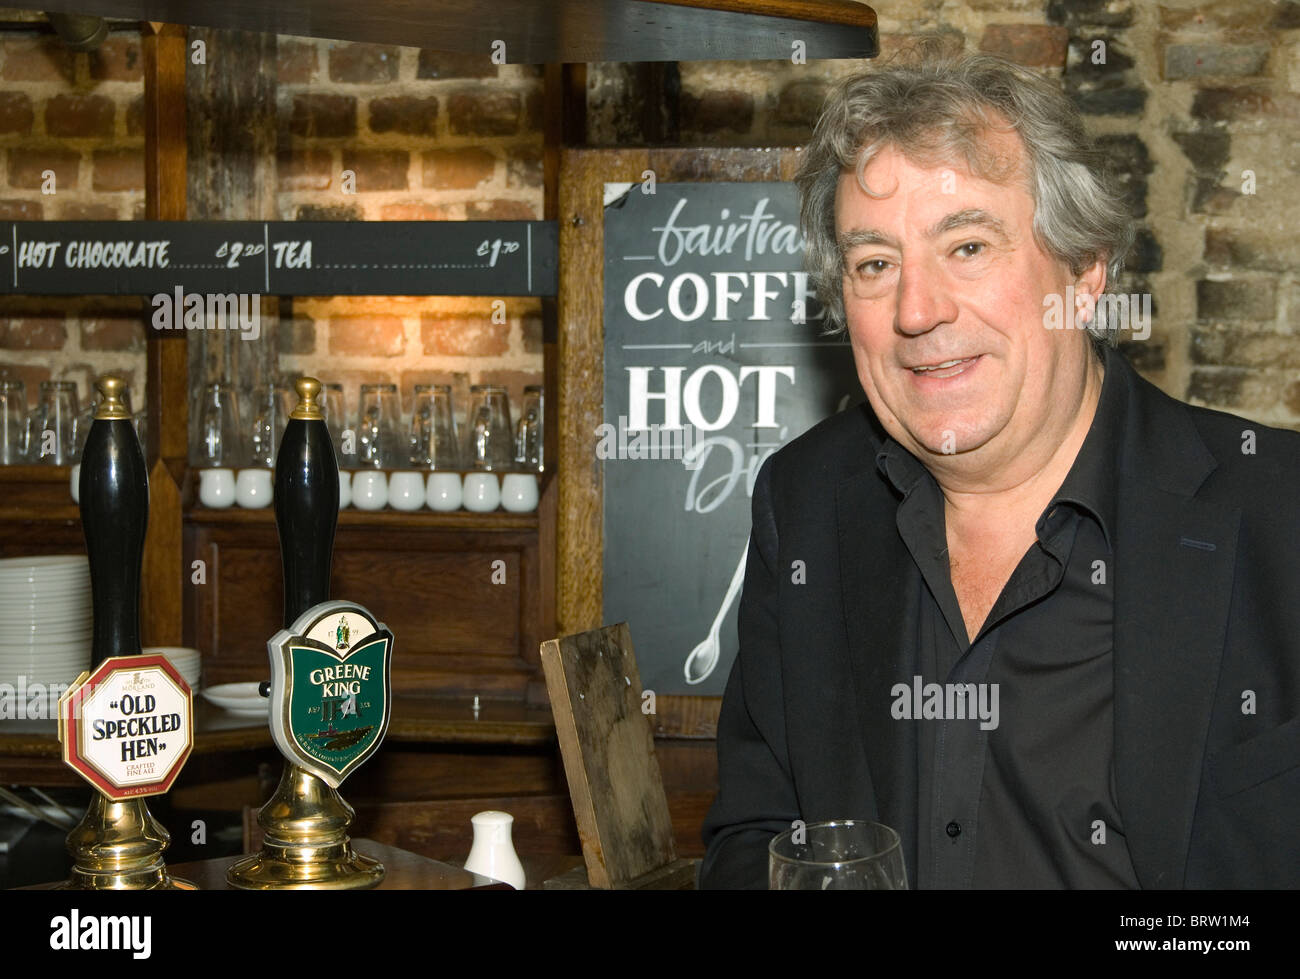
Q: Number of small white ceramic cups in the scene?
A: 9